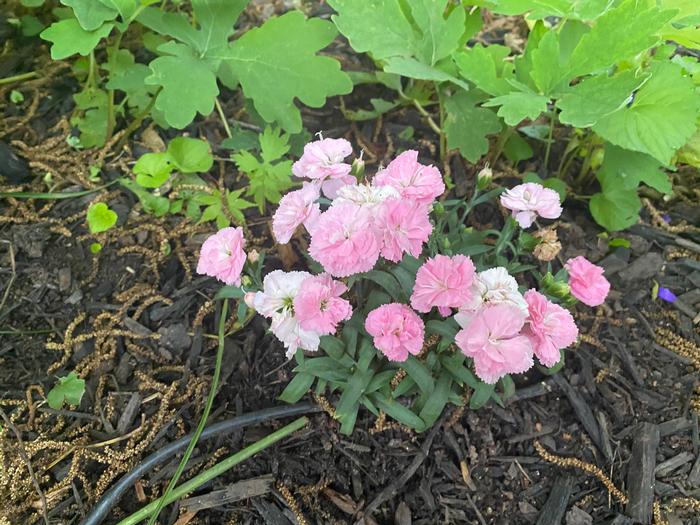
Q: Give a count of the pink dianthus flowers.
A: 13